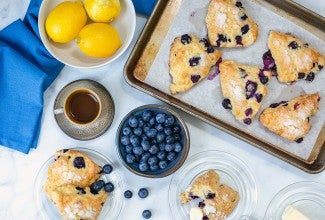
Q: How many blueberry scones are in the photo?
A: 8